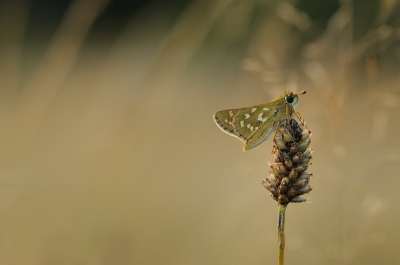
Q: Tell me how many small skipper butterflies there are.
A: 1